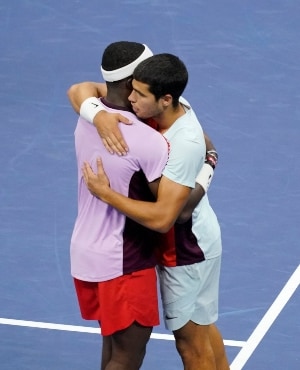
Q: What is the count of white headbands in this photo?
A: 1